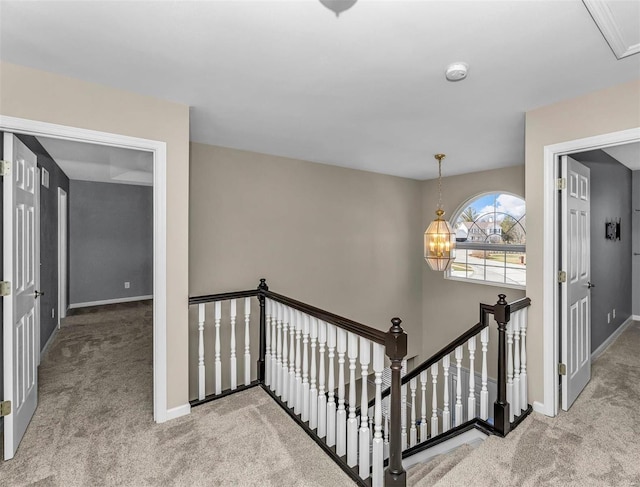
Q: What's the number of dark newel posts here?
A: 3